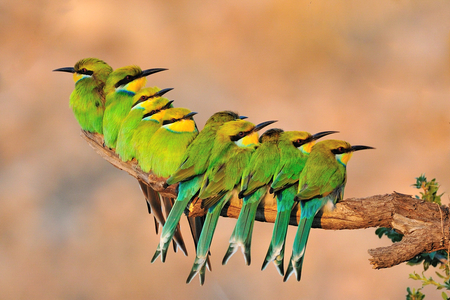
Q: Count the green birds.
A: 10